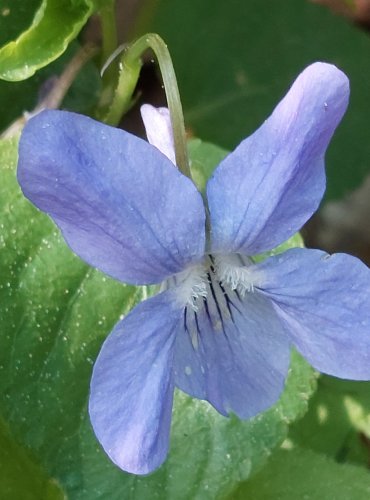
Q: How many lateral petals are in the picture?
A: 2